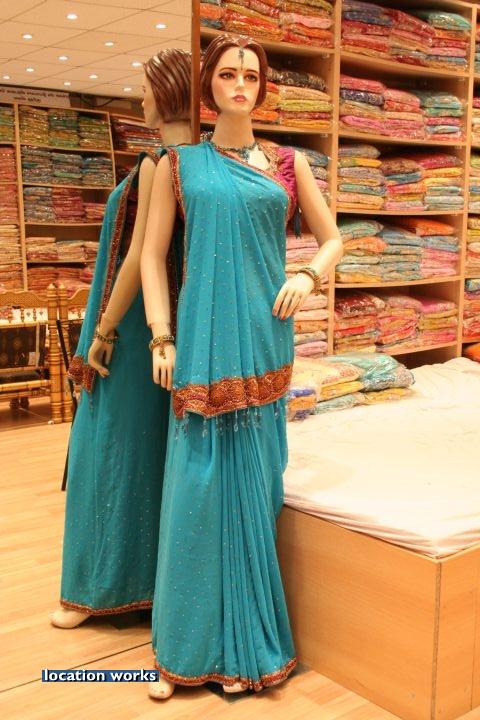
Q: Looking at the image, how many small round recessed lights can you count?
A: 11